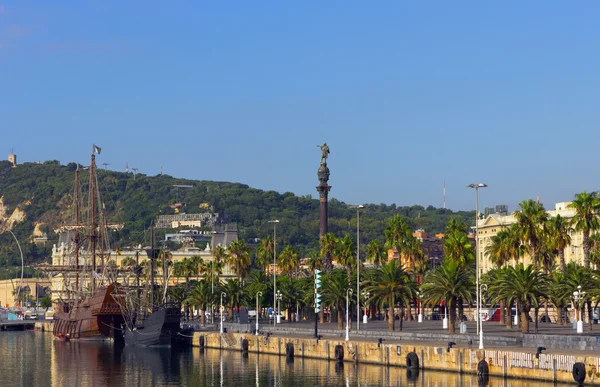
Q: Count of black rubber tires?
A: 7